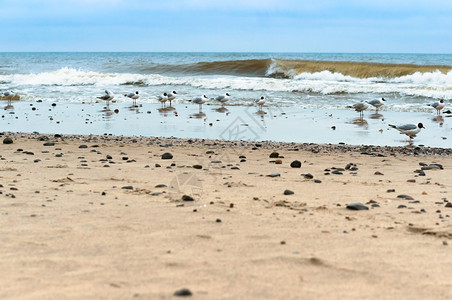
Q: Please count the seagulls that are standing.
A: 12